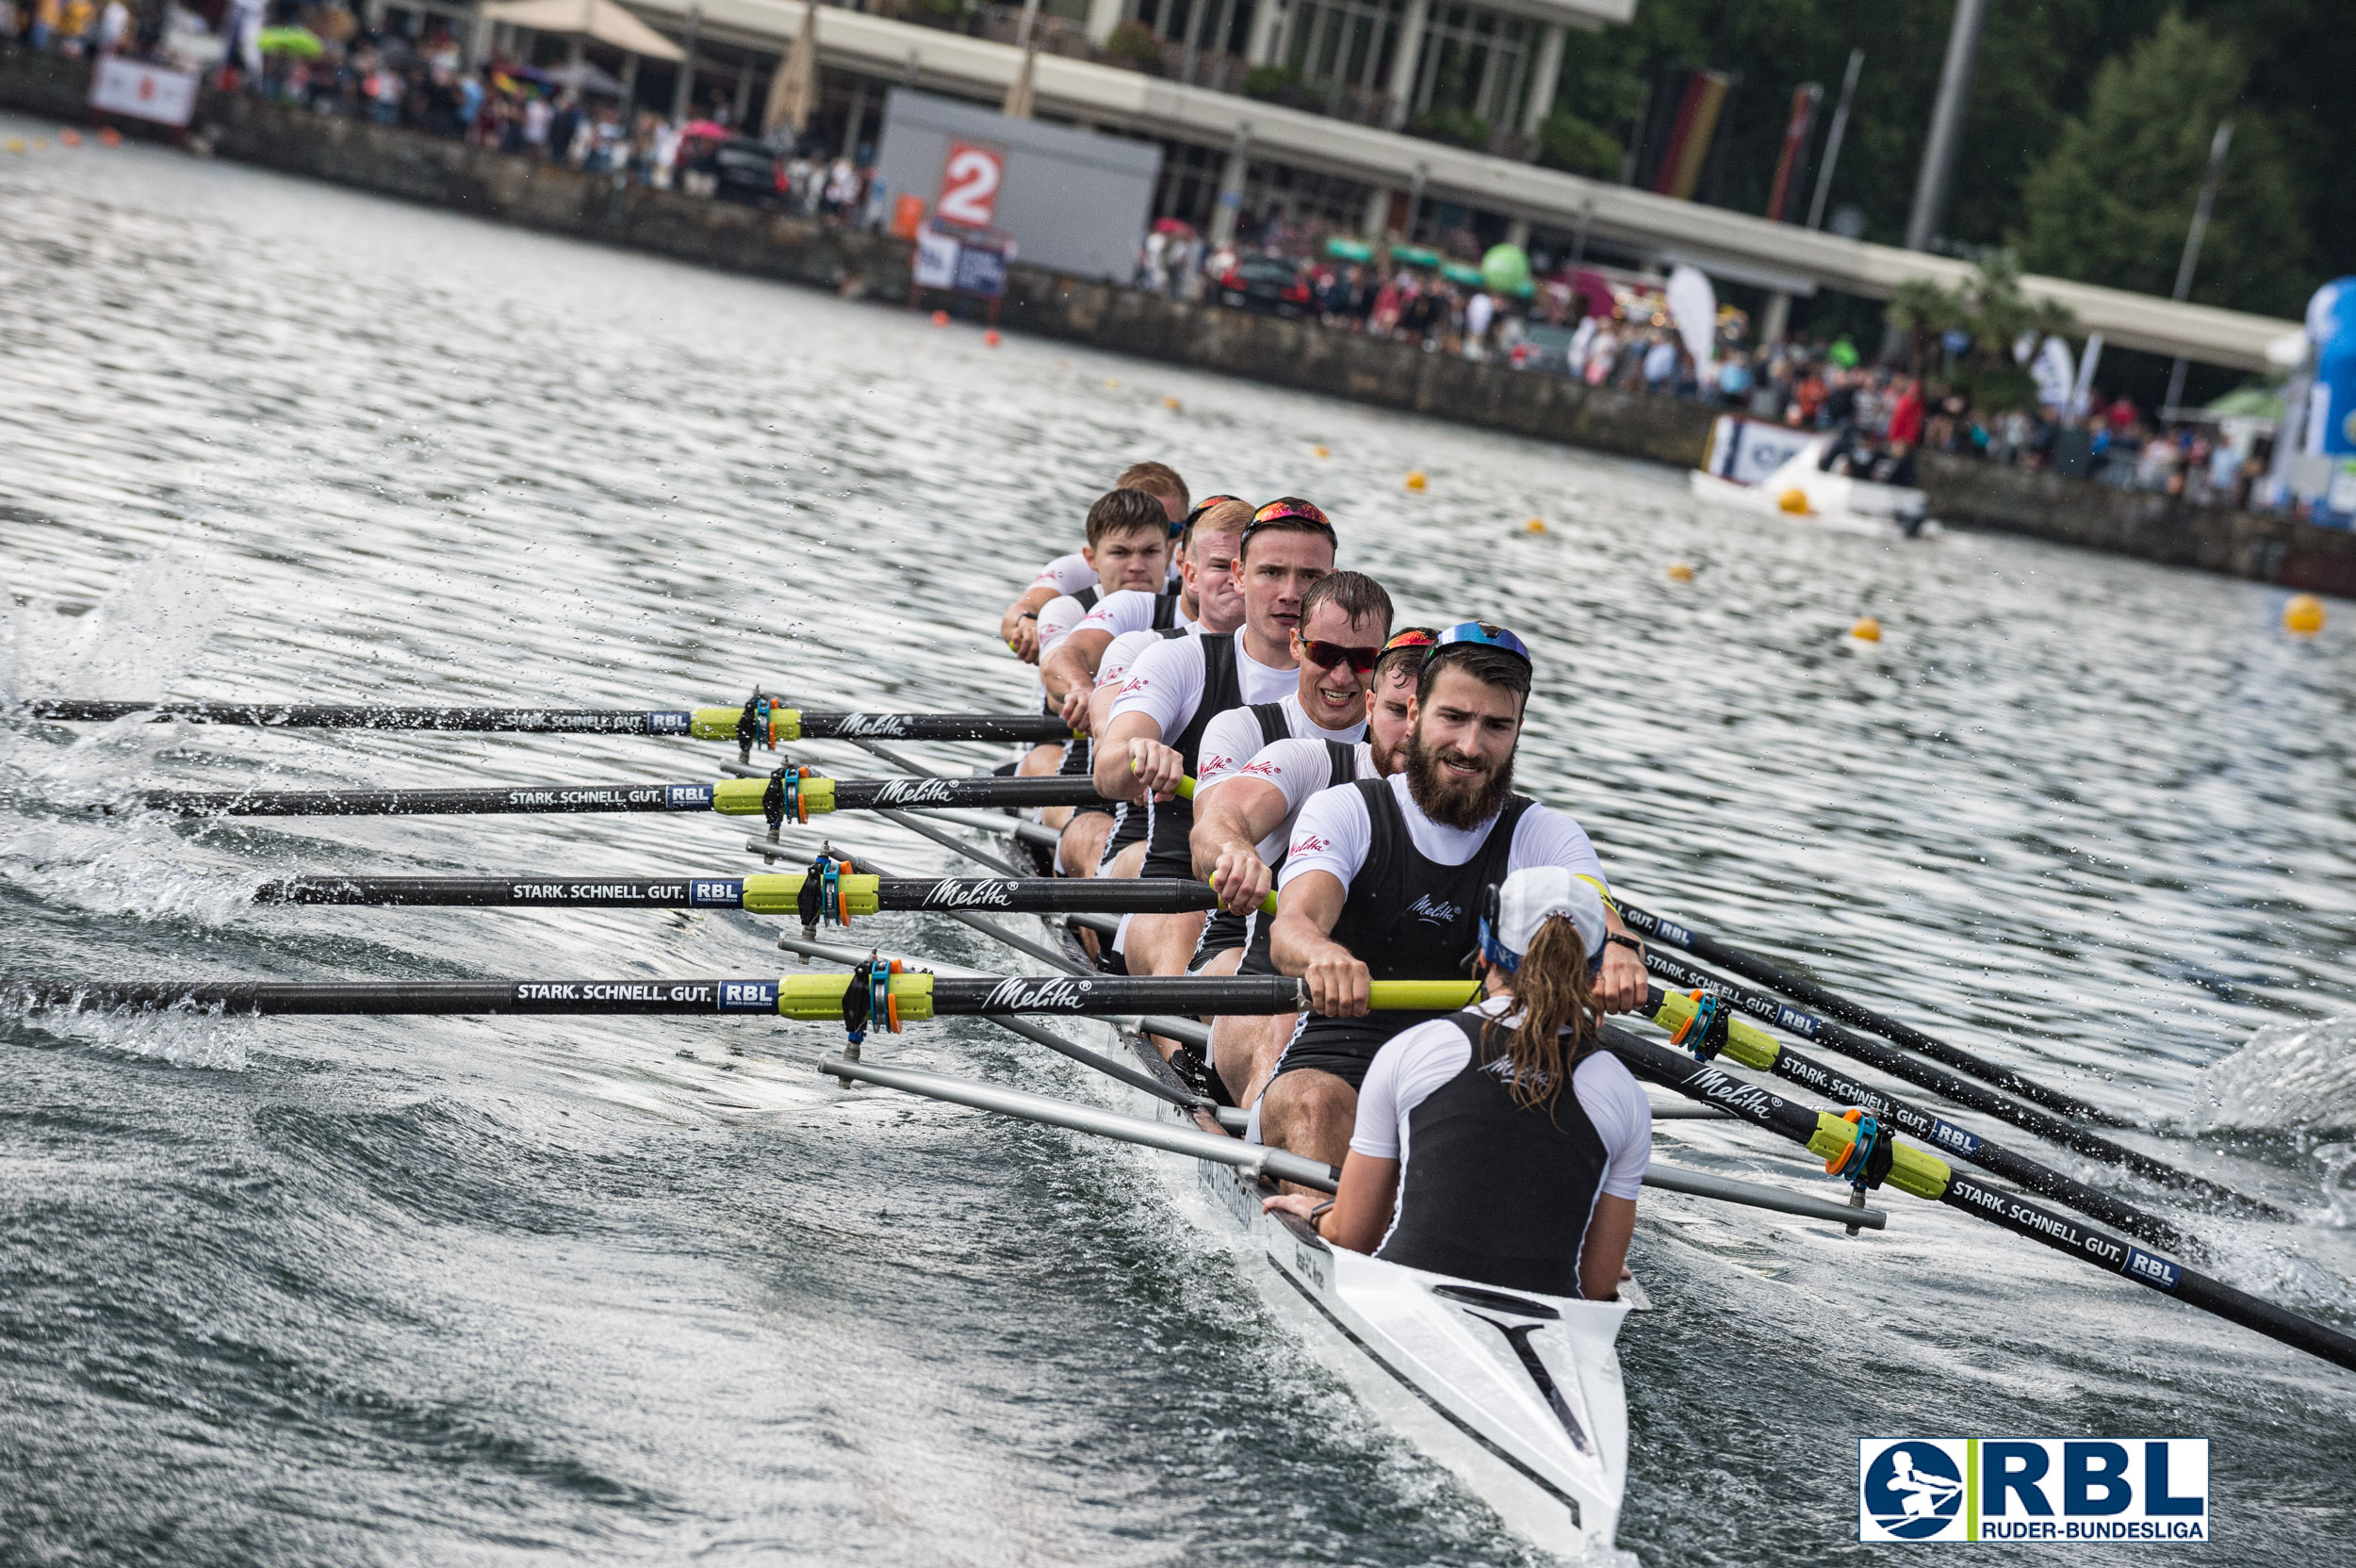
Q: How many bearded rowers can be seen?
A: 2